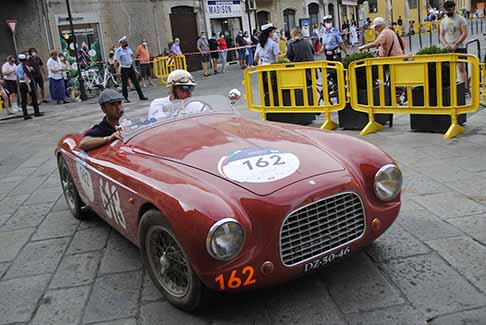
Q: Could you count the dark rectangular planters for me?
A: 3